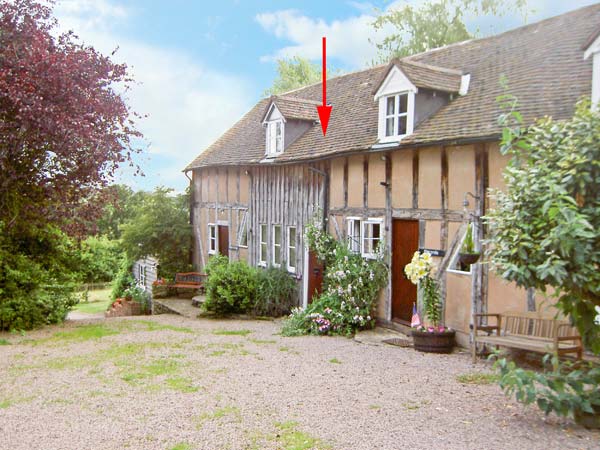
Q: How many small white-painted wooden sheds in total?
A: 1